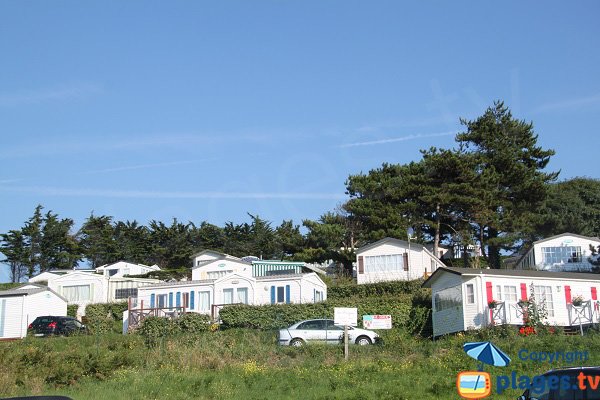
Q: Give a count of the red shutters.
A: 4